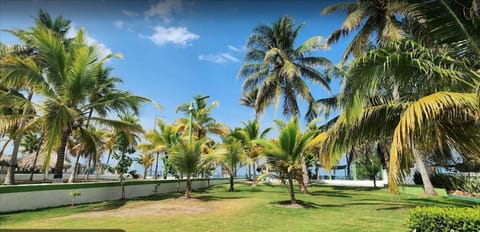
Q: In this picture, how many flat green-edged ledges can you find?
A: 1